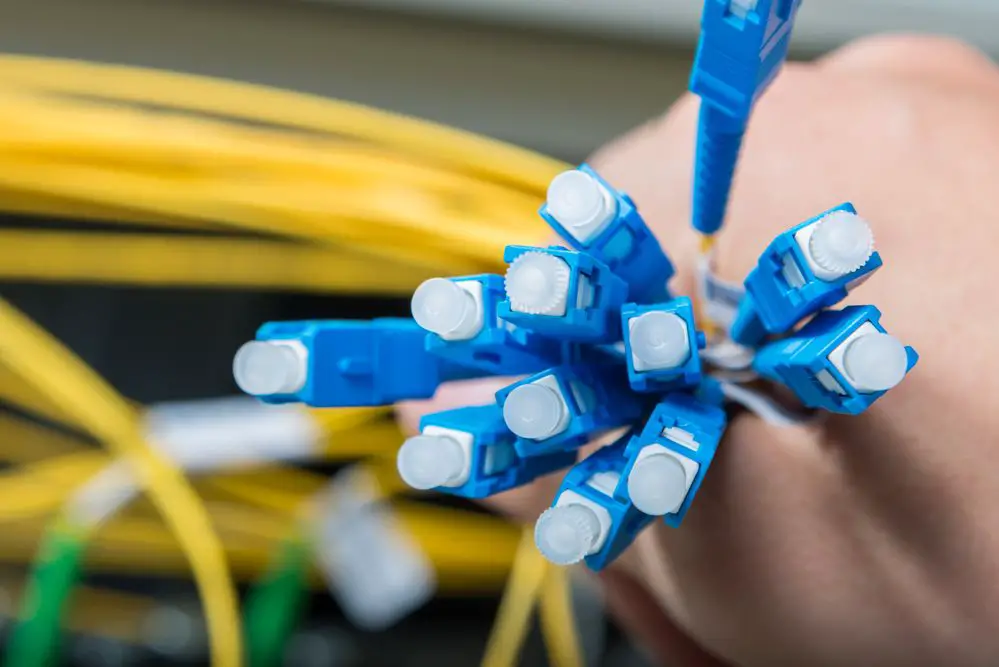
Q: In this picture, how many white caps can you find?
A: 11